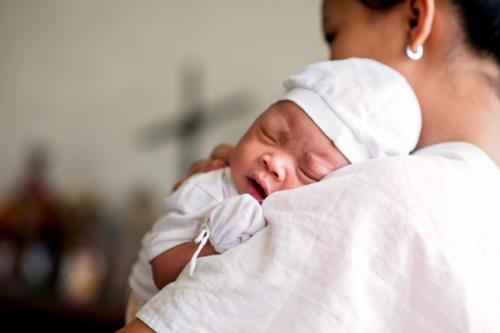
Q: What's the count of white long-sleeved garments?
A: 0